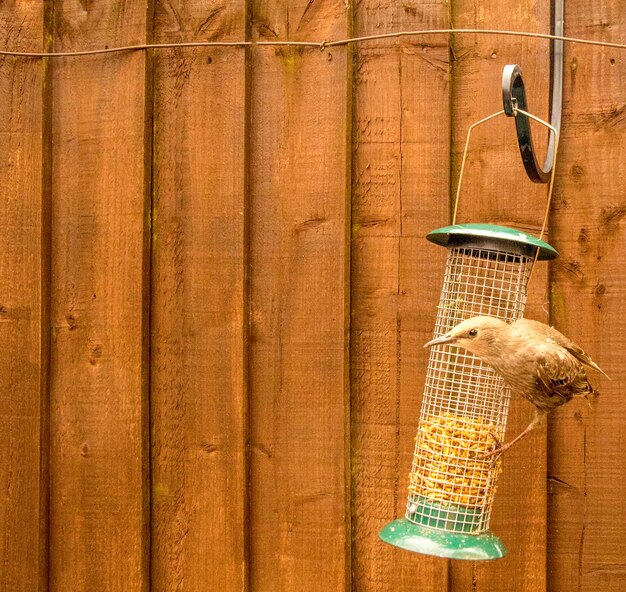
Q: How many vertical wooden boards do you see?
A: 7